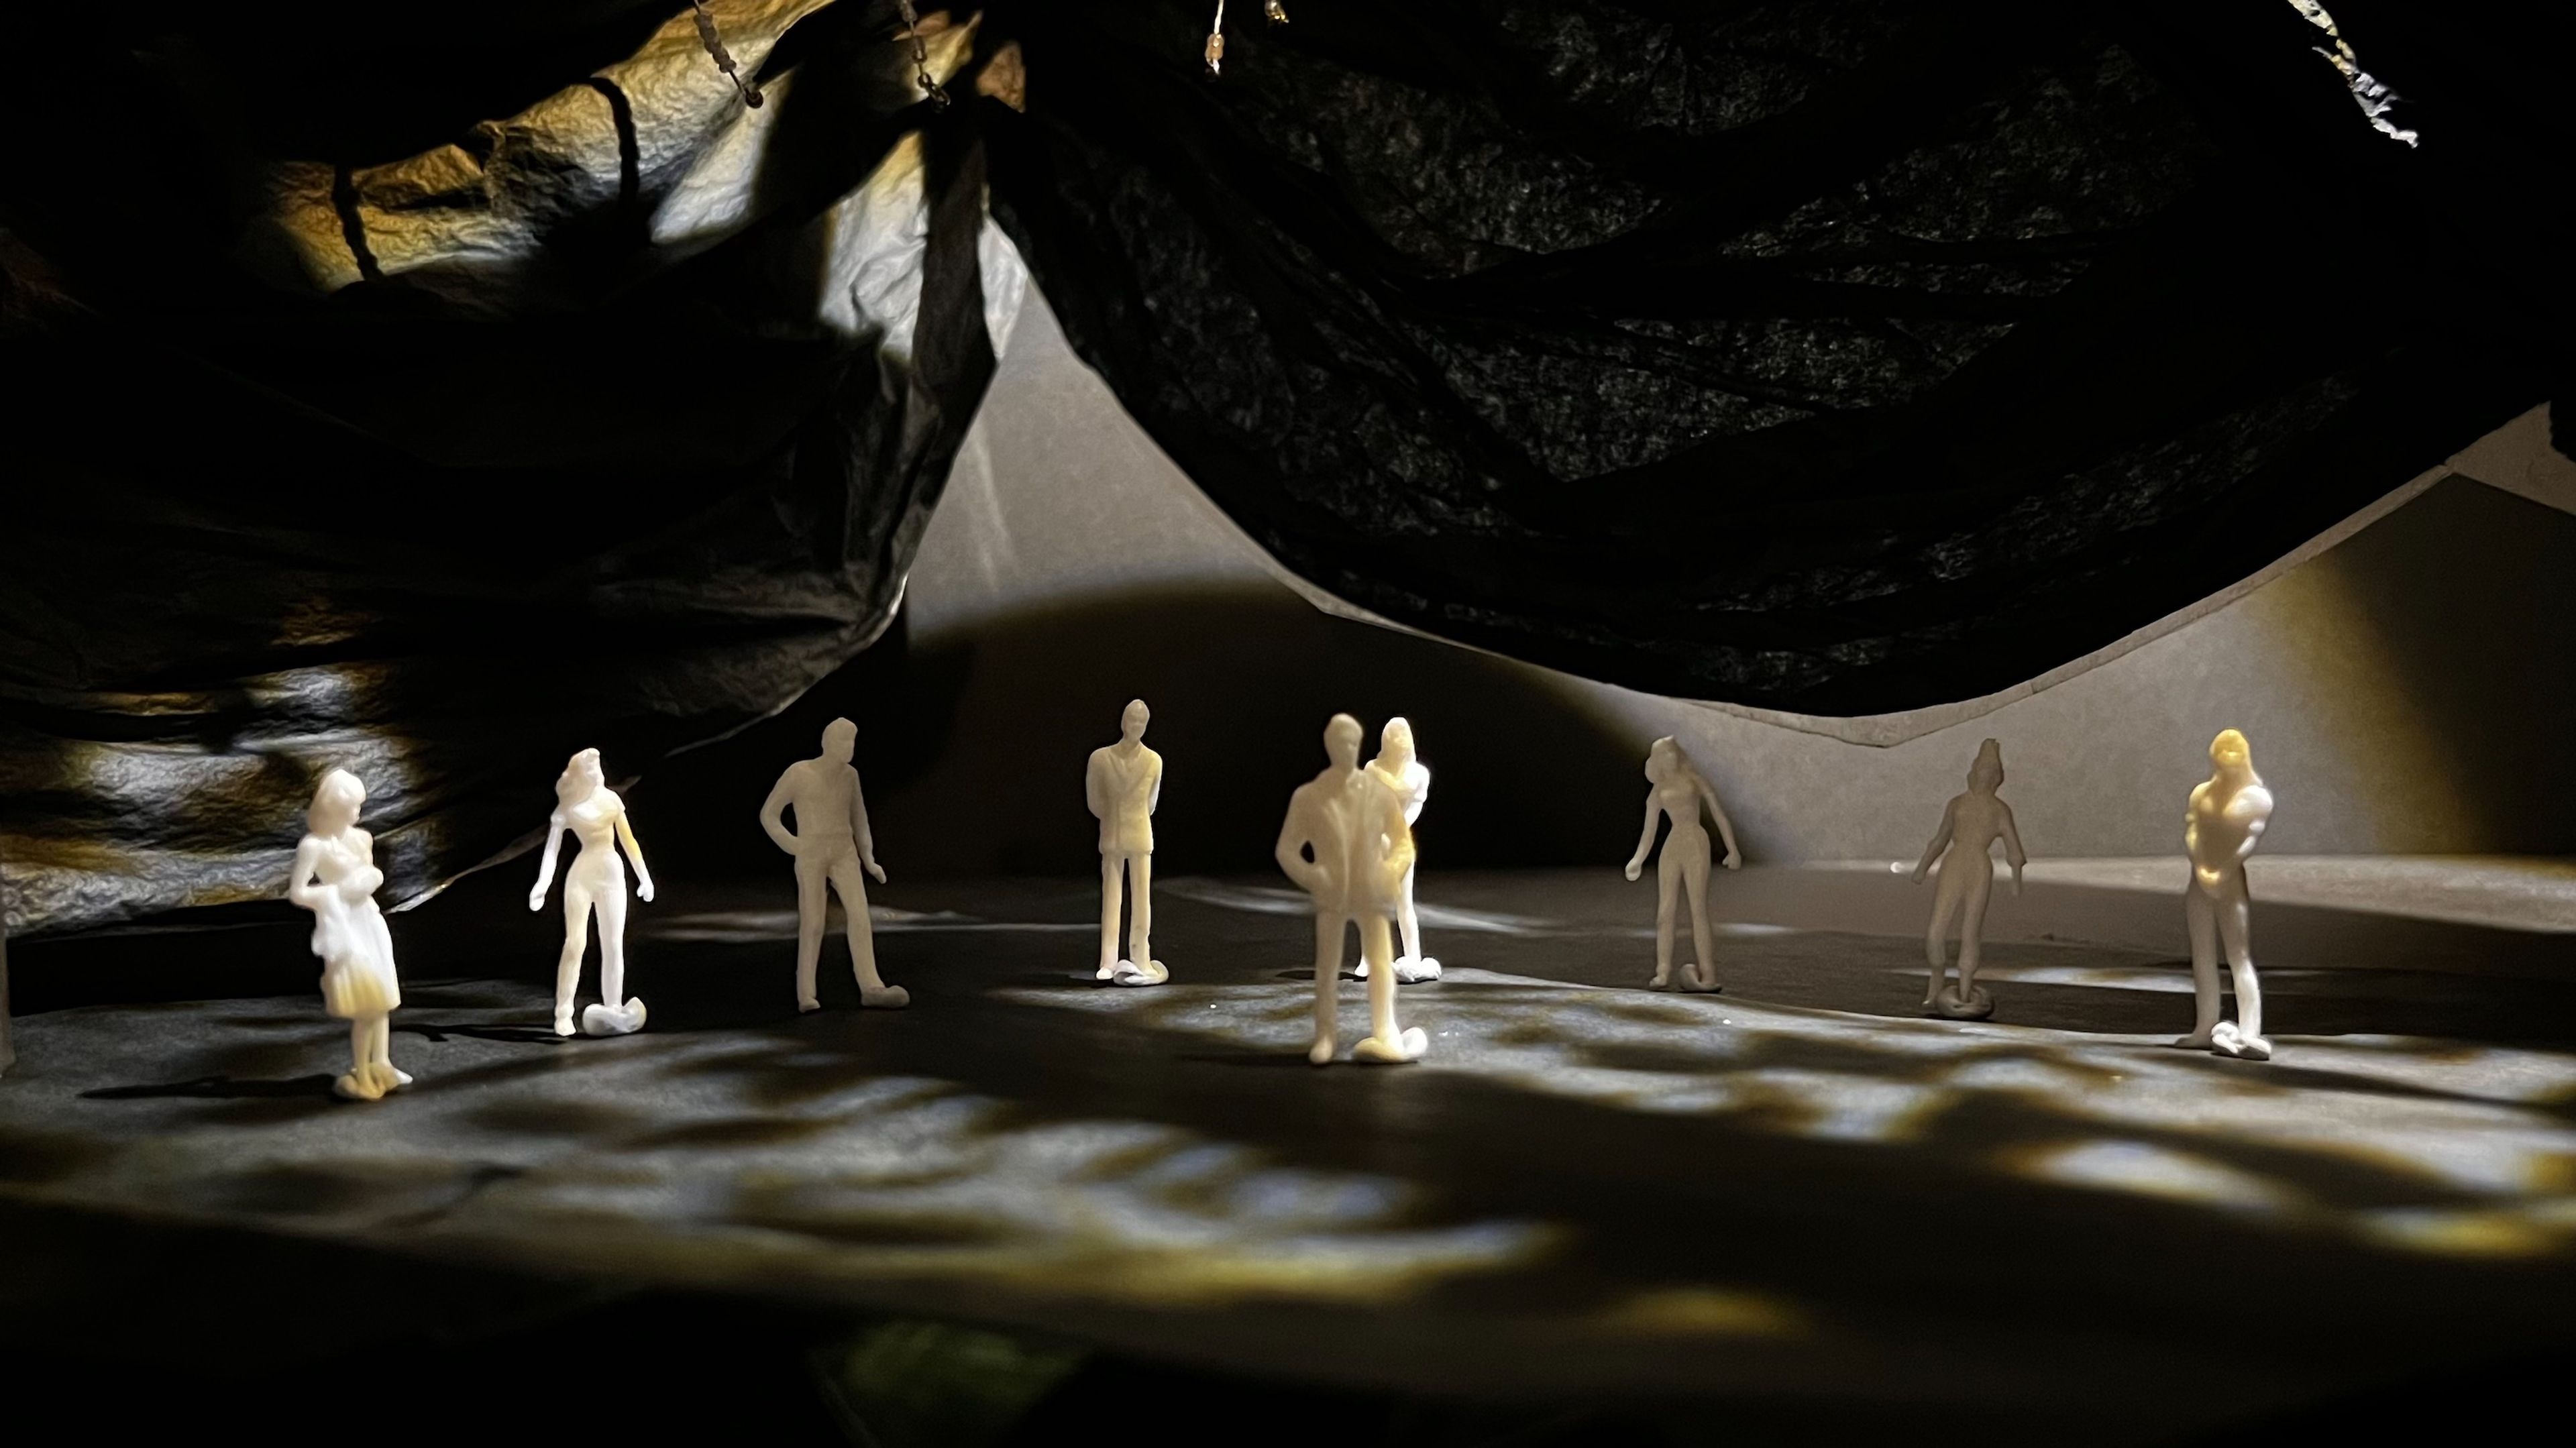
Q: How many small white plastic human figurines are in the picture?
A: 9